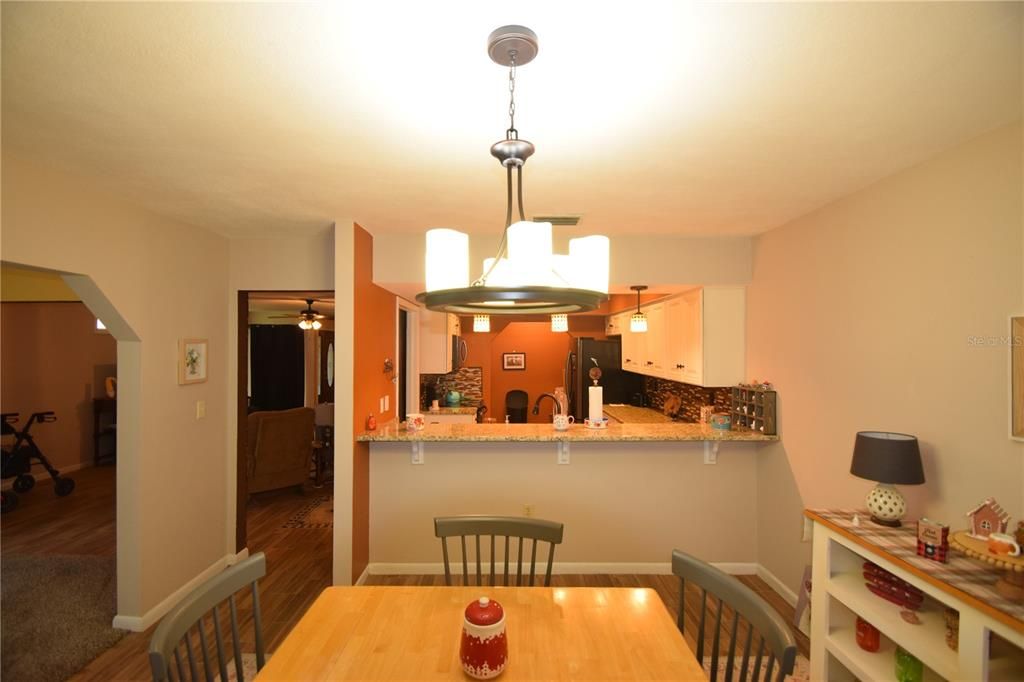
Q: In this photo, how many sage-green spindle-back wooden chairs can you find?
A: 3